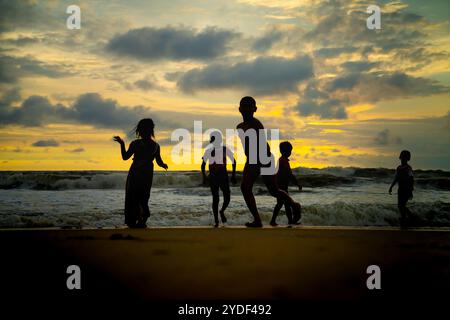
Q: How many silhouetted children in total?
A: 5